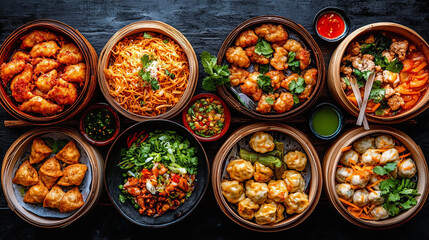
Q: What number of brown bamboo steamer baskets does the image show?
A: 7